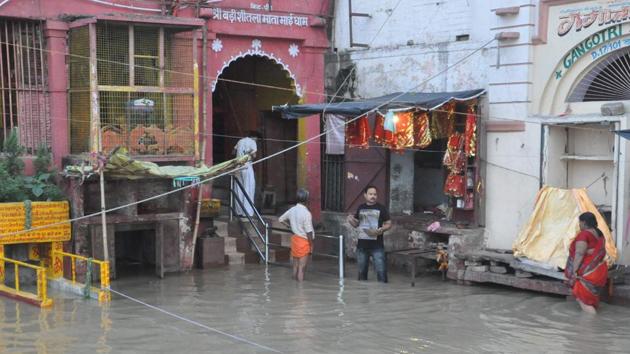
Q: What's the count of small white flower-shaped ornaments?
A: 3